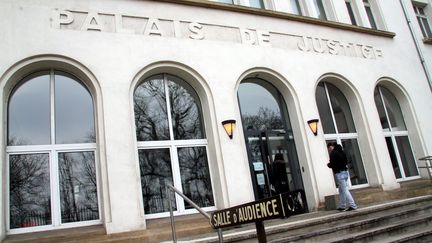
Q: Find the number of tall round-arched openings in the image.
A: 5